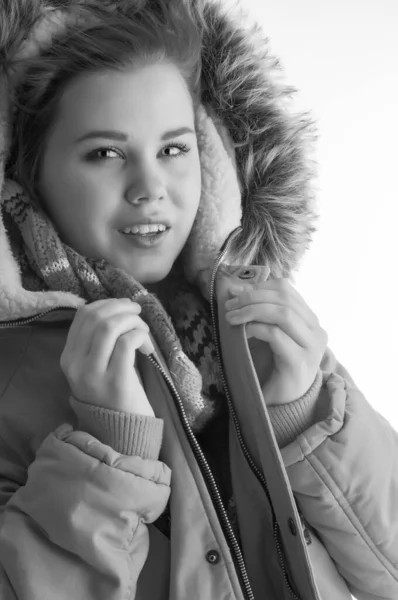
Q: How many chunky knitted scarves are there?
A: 1